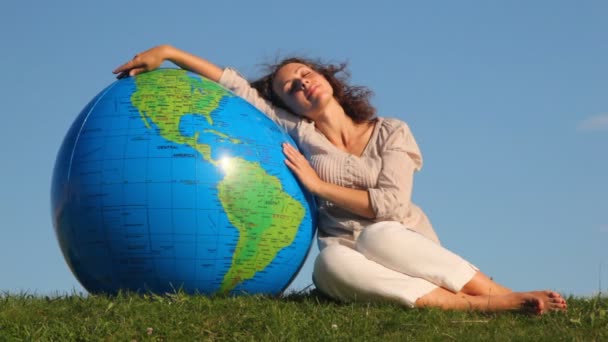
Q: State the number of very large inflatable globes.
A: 1